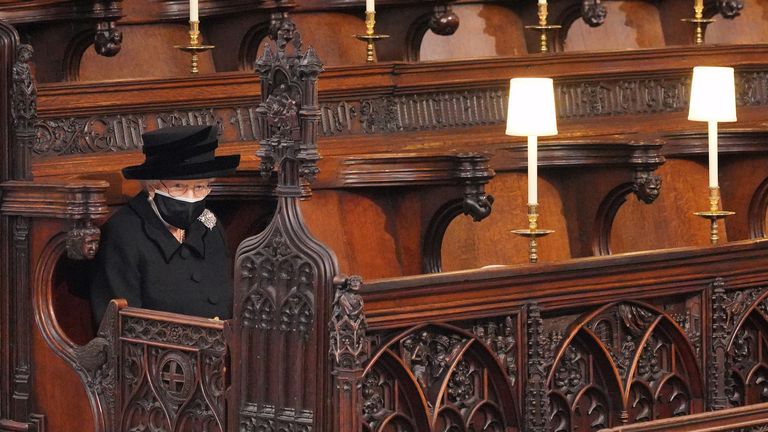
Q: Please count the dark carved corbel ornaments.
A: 8